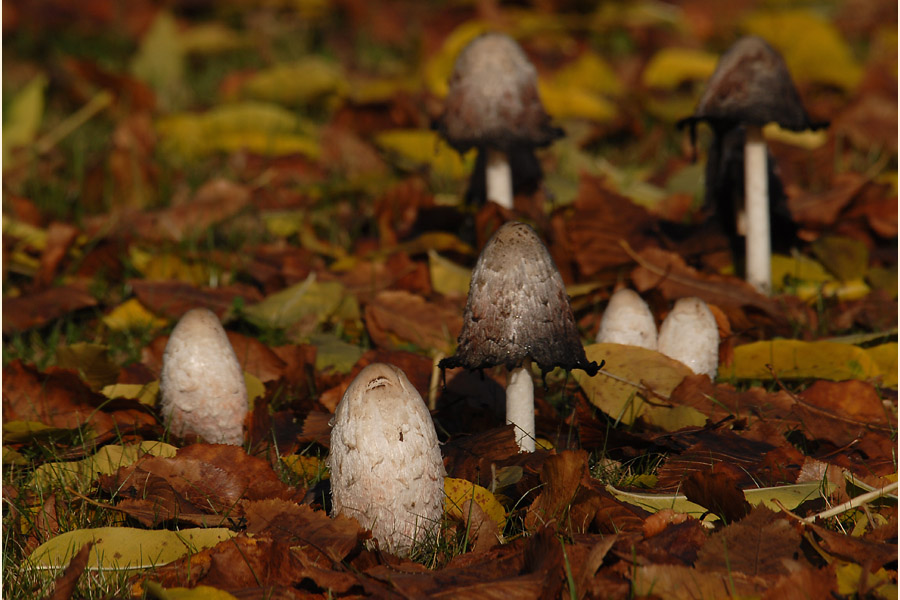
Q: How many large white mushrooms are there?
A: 2